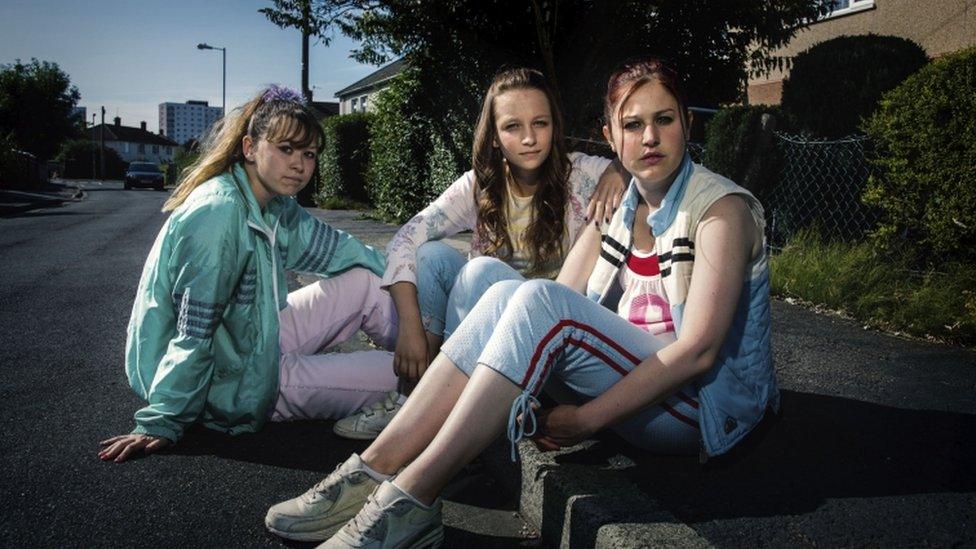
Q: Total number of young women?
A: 3